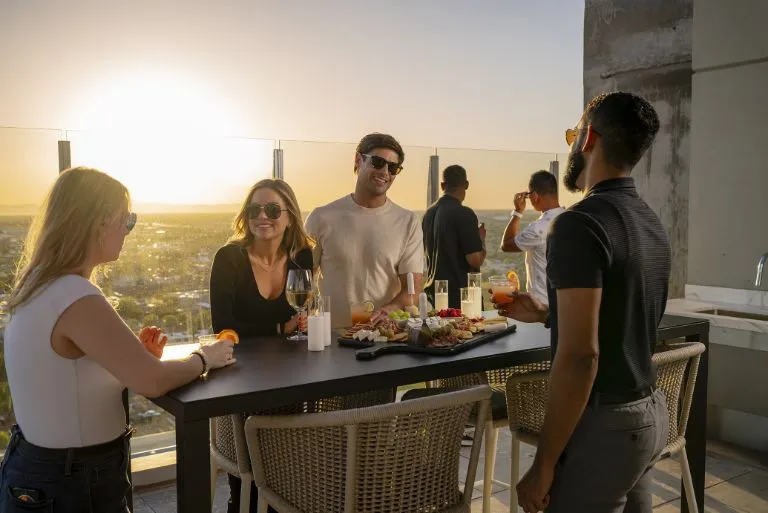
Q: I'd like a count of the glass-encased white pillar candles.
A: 5